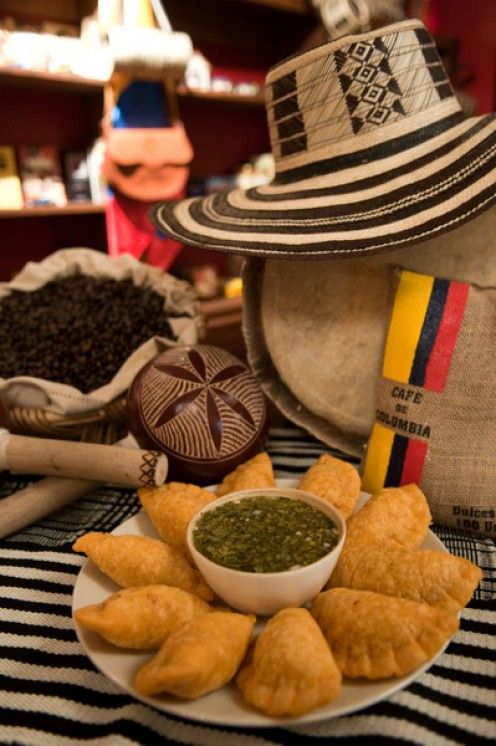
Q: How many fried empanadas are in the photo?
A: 10